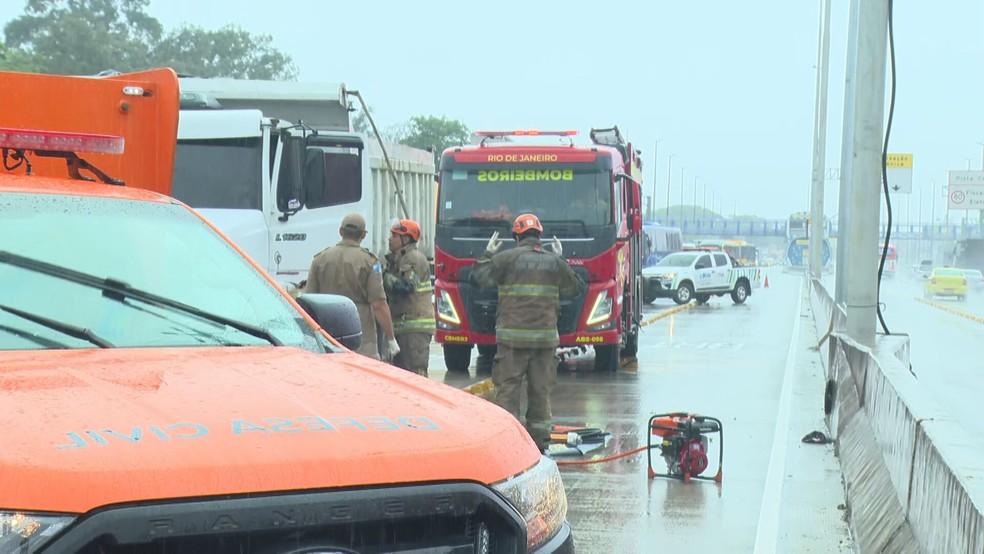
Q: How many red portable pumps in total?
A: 1